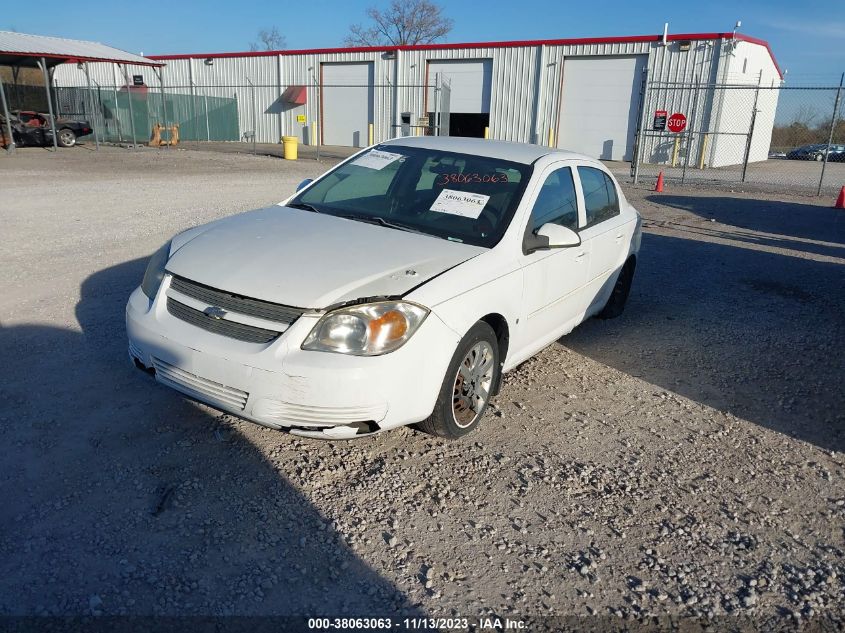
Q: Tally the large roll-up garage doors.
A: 3